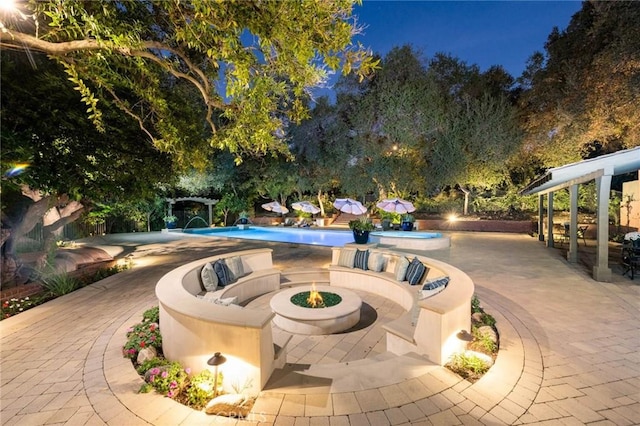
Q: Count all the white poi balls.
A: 0